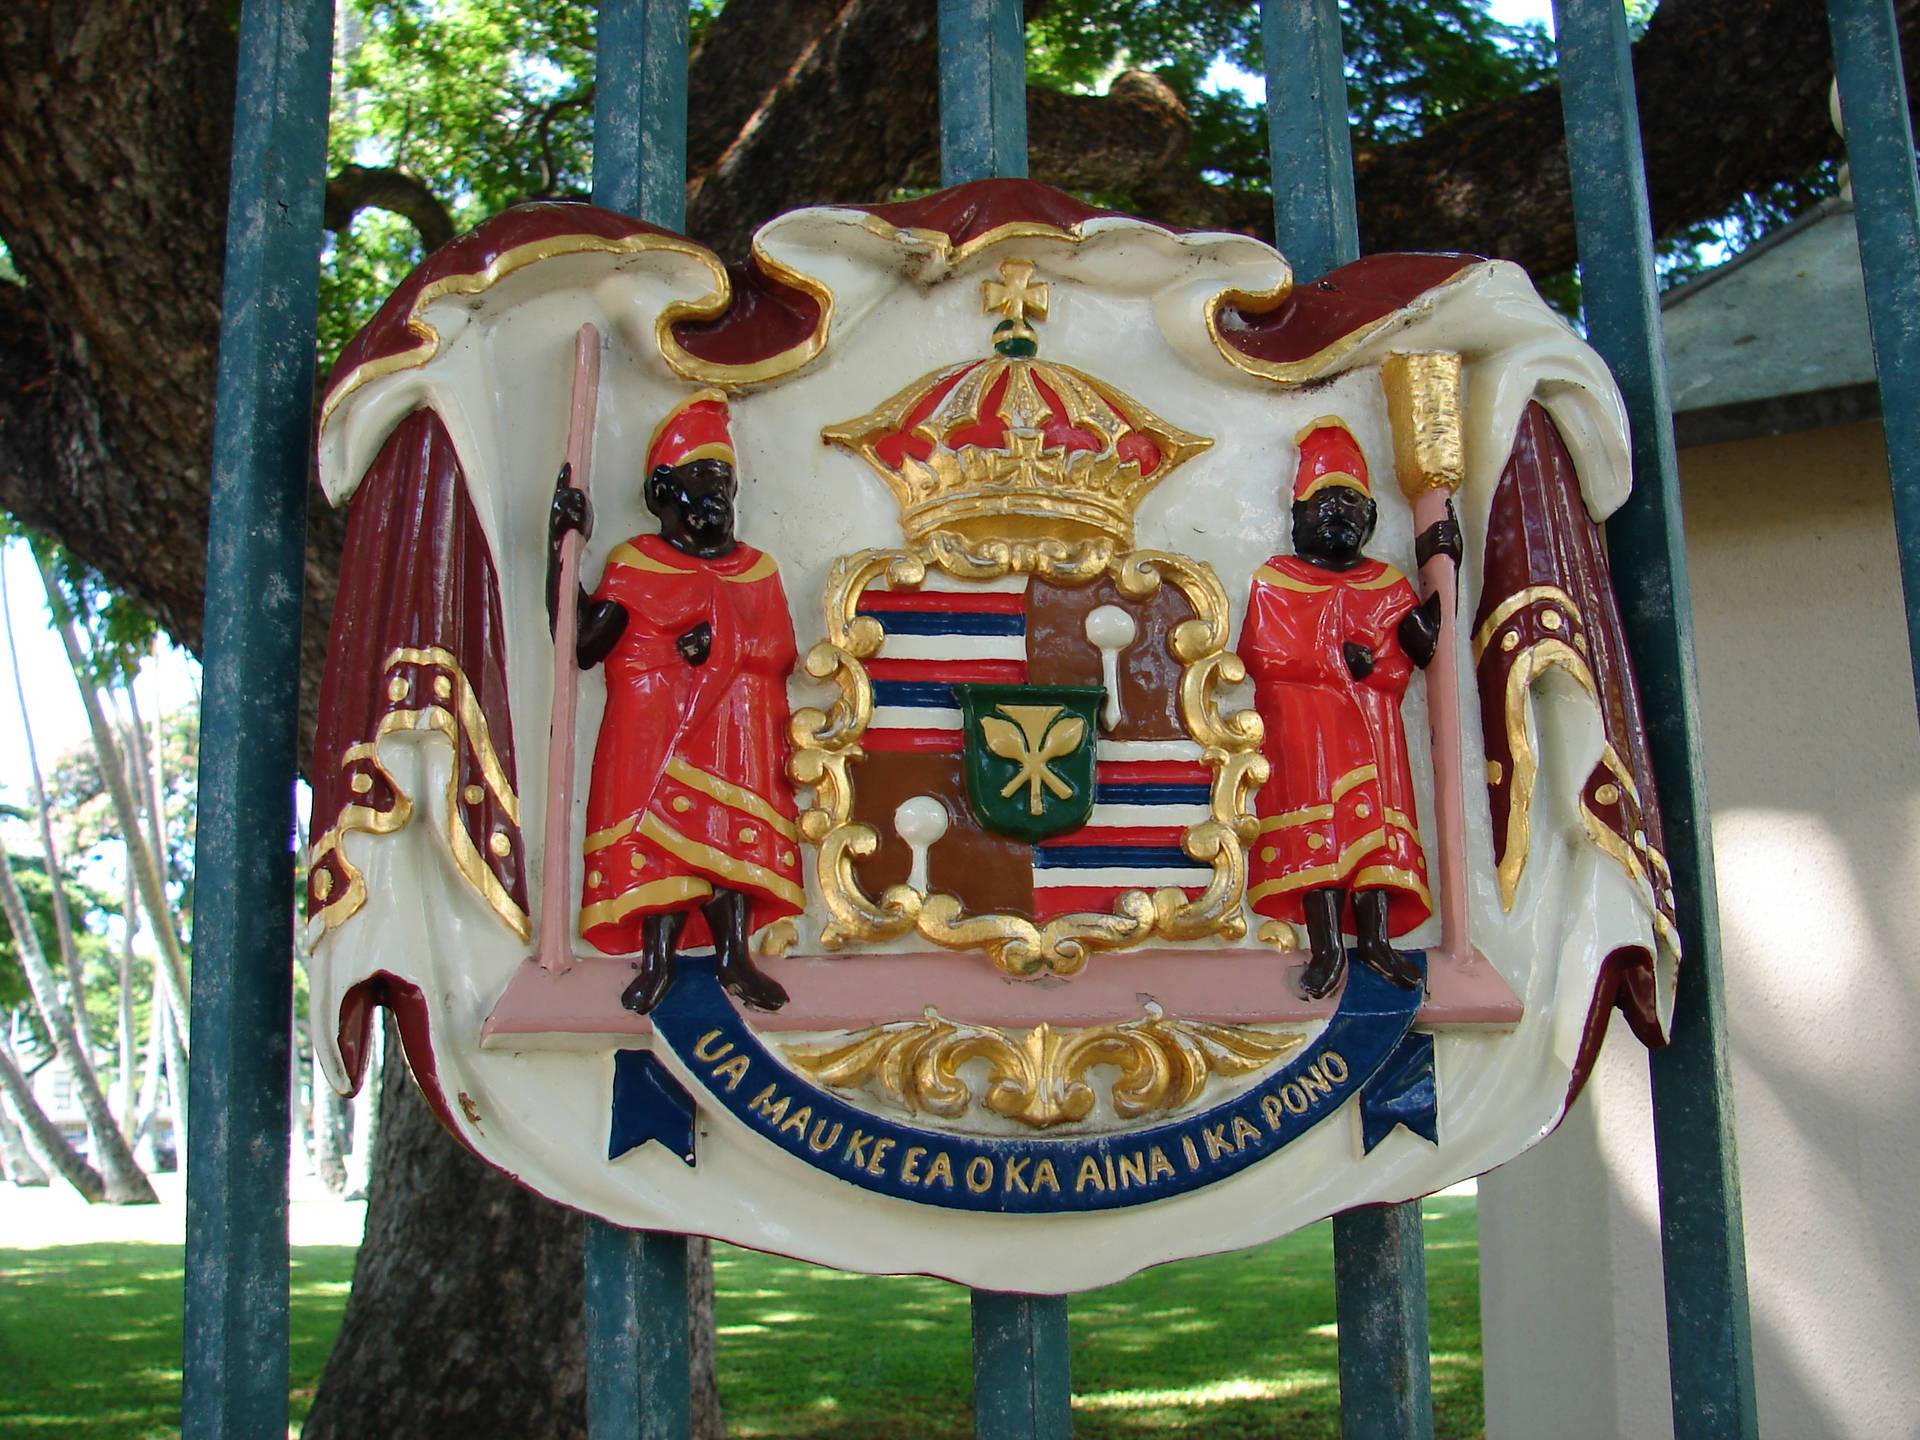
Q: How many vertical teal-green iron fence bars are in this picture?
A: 6